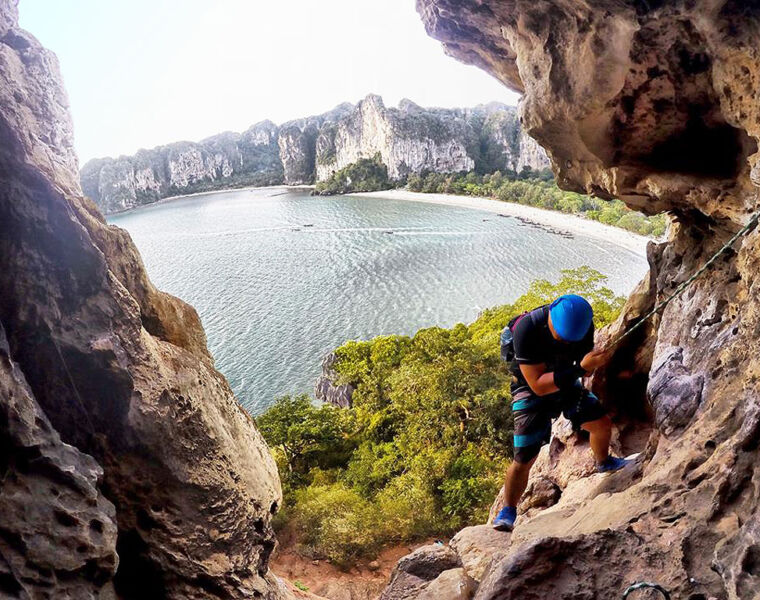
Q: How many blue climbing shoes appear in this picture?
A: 2